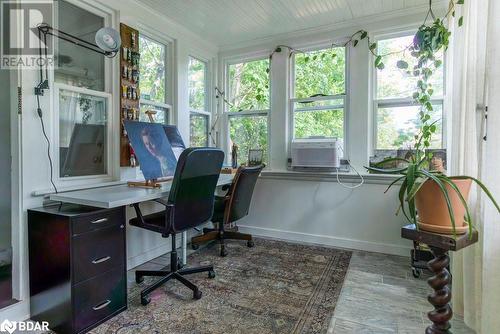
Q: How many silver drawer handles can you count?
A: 3